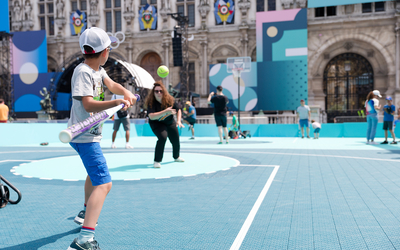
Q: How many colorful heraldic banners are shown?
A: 3